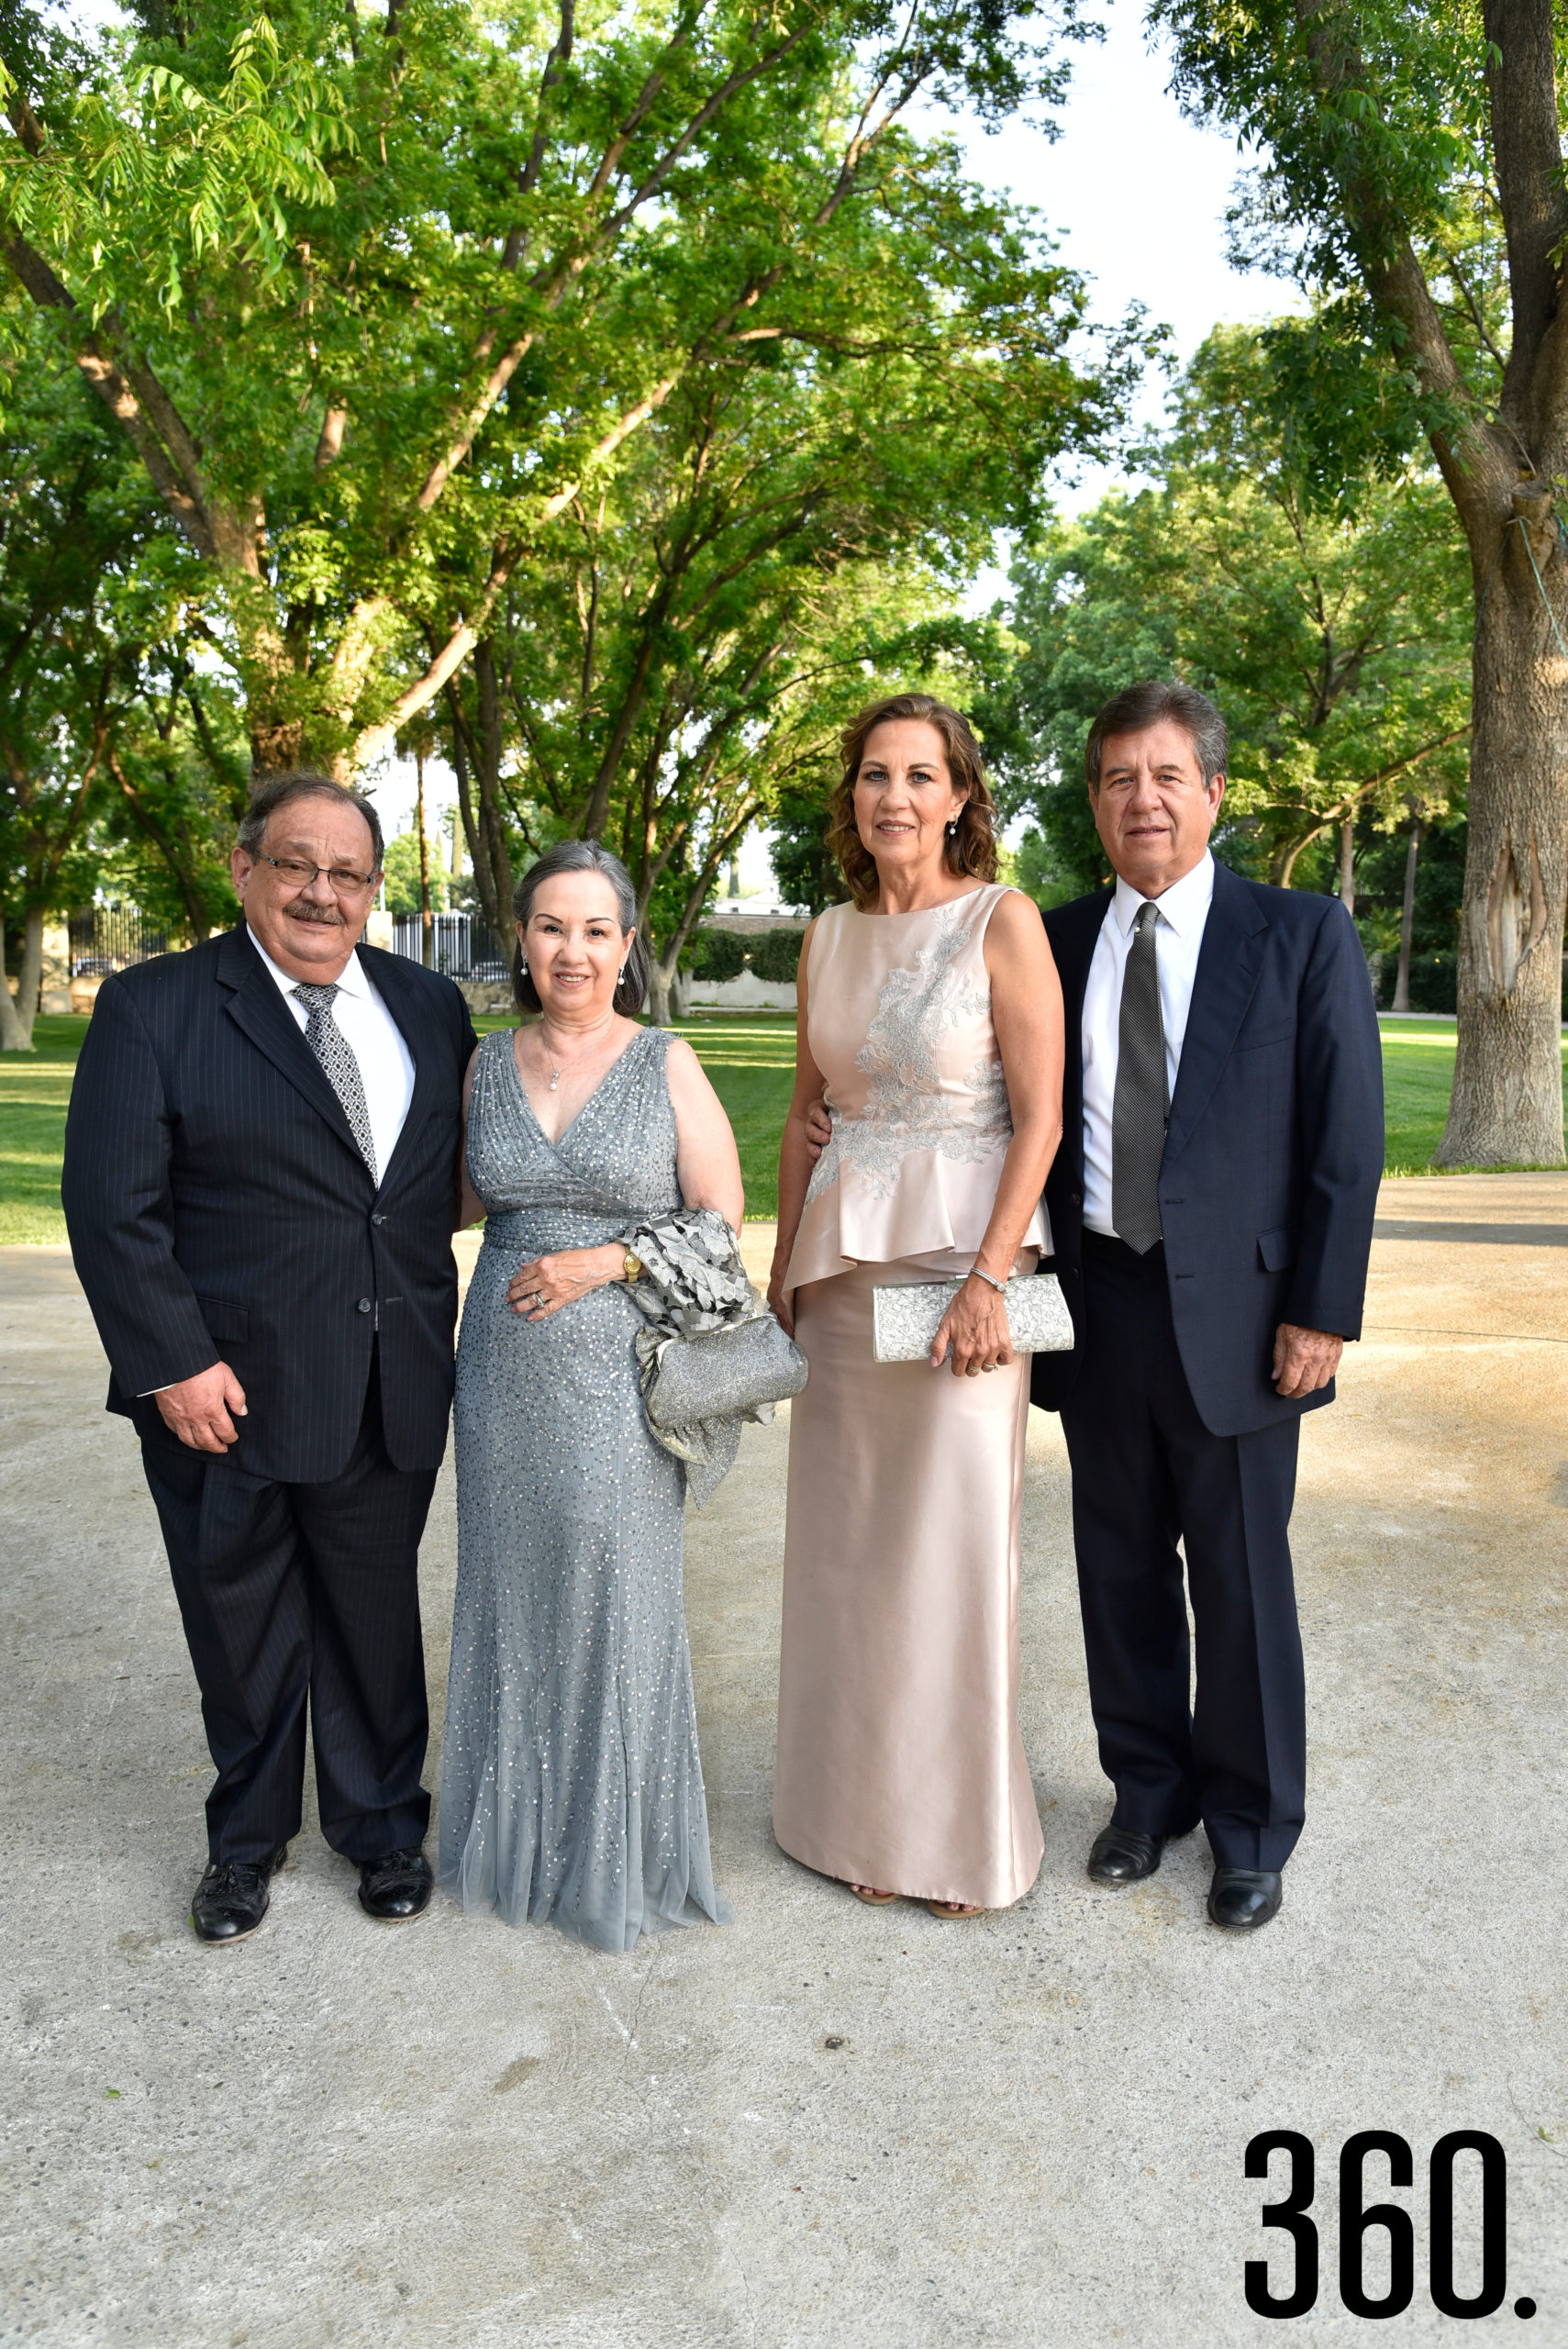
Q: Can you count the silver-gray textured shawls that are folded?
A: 1